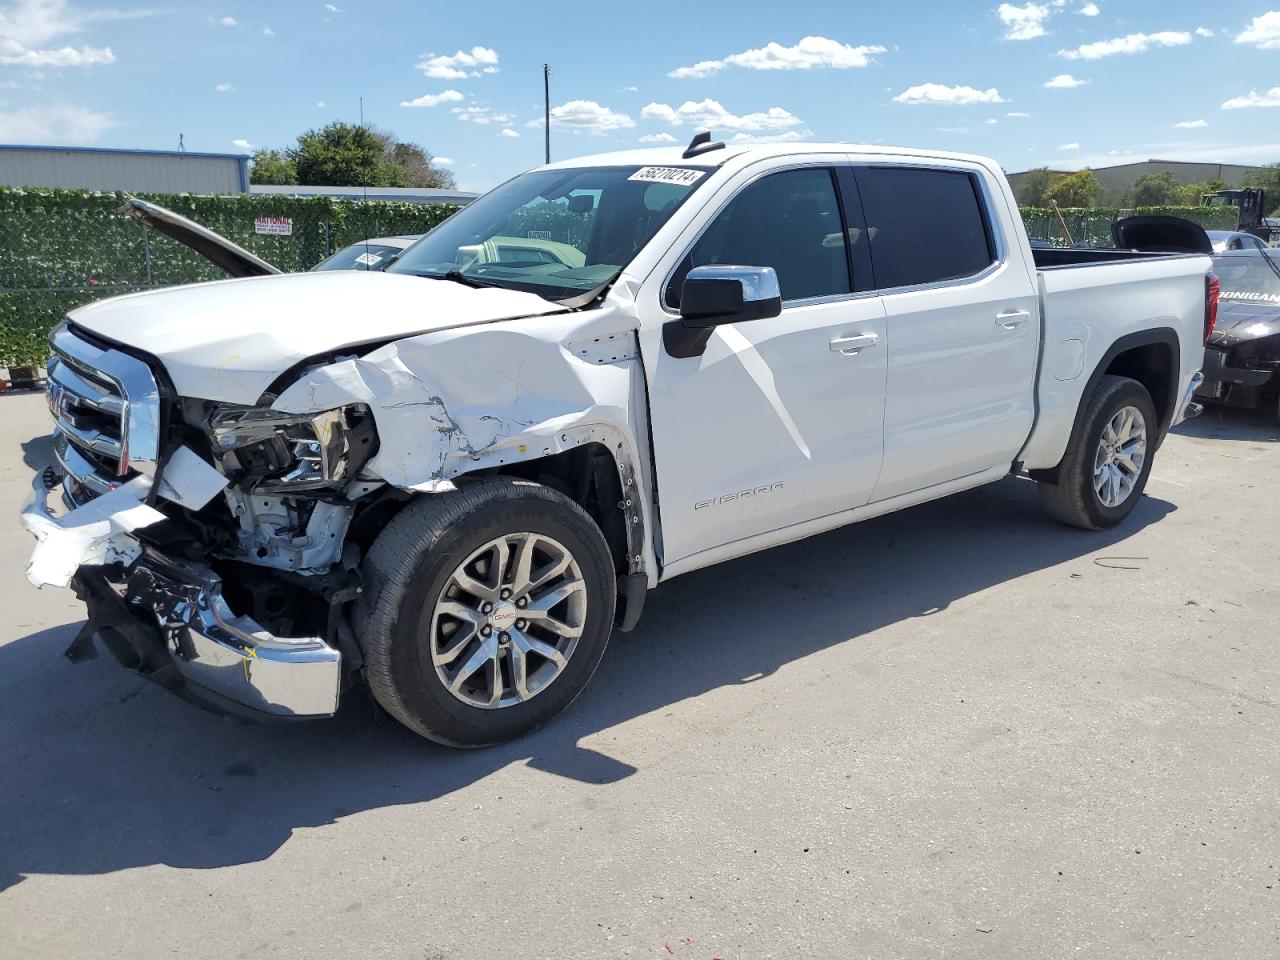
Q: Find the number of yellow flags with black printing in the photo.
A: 0